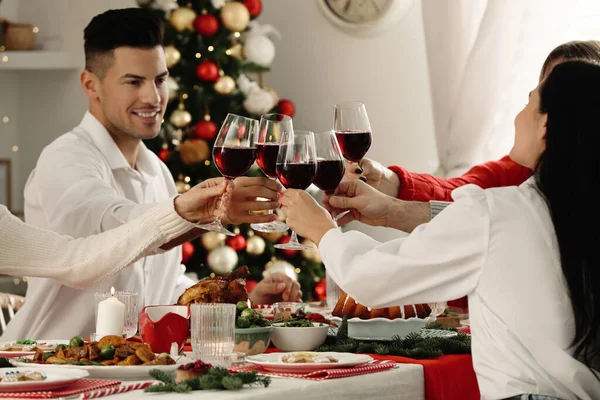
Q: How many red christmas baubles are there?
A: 11